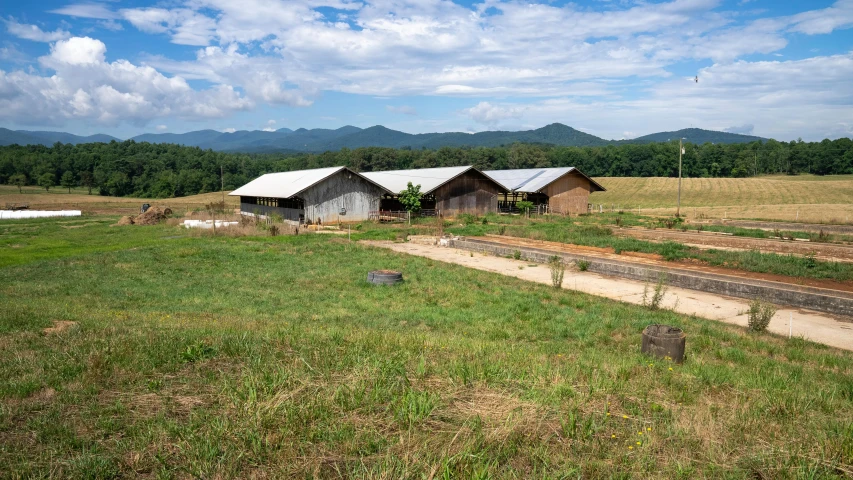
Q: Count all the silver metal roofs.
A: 3